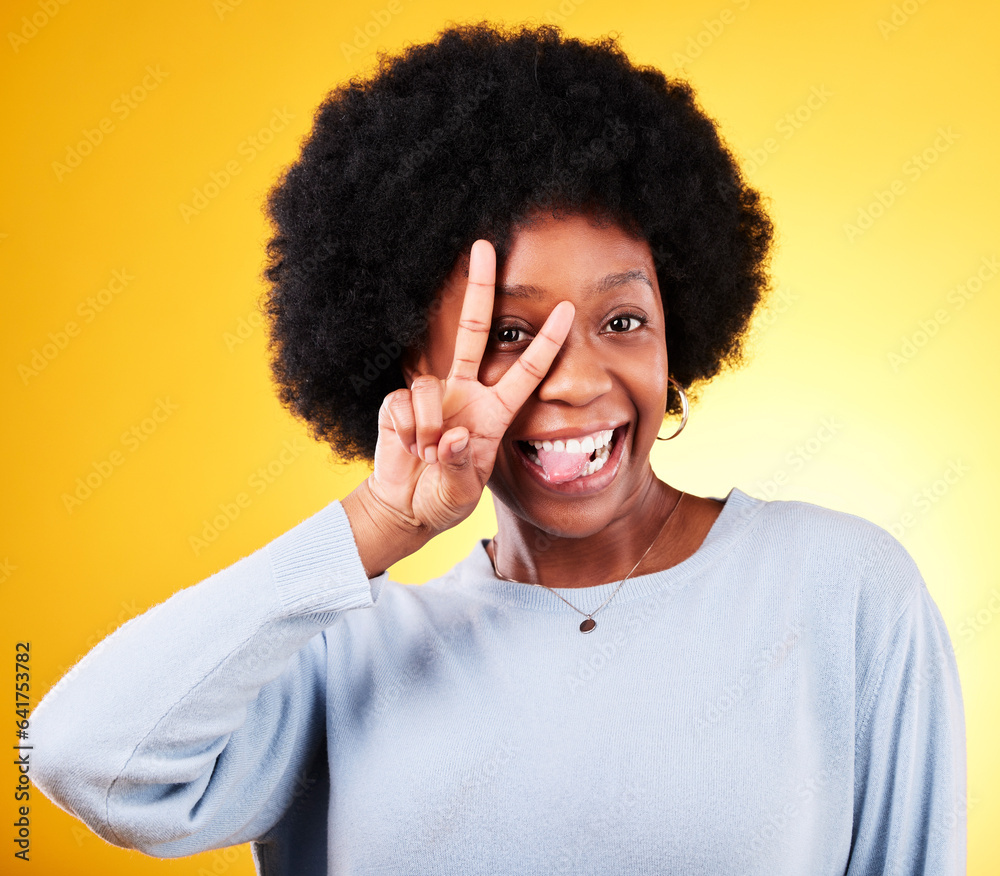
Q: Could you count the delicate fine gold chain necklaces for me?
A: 1